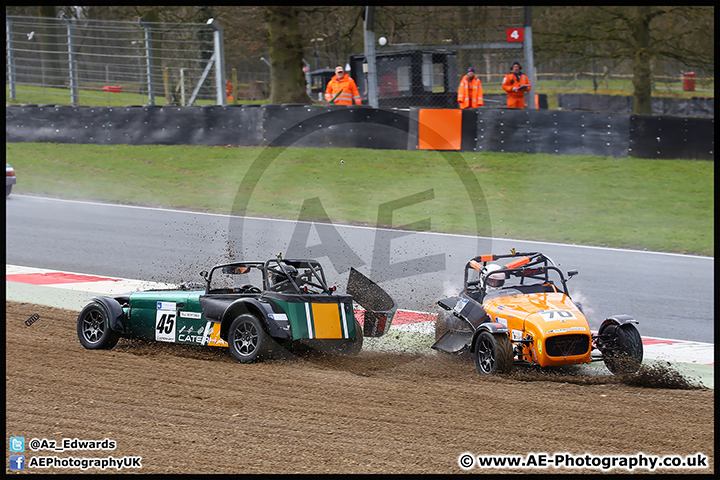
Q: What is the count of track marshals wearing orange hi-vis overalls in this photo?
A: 3